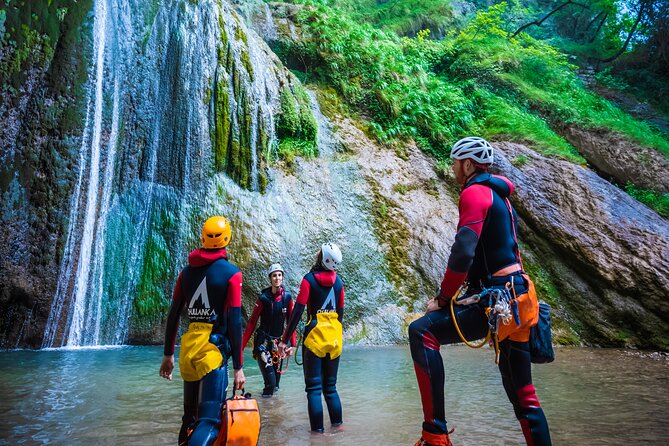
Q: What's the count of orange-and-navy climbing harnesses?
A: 1